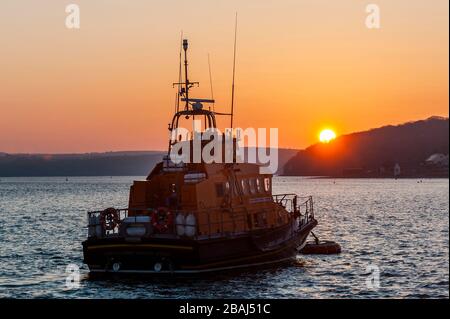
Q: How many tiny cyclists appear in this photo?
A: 0